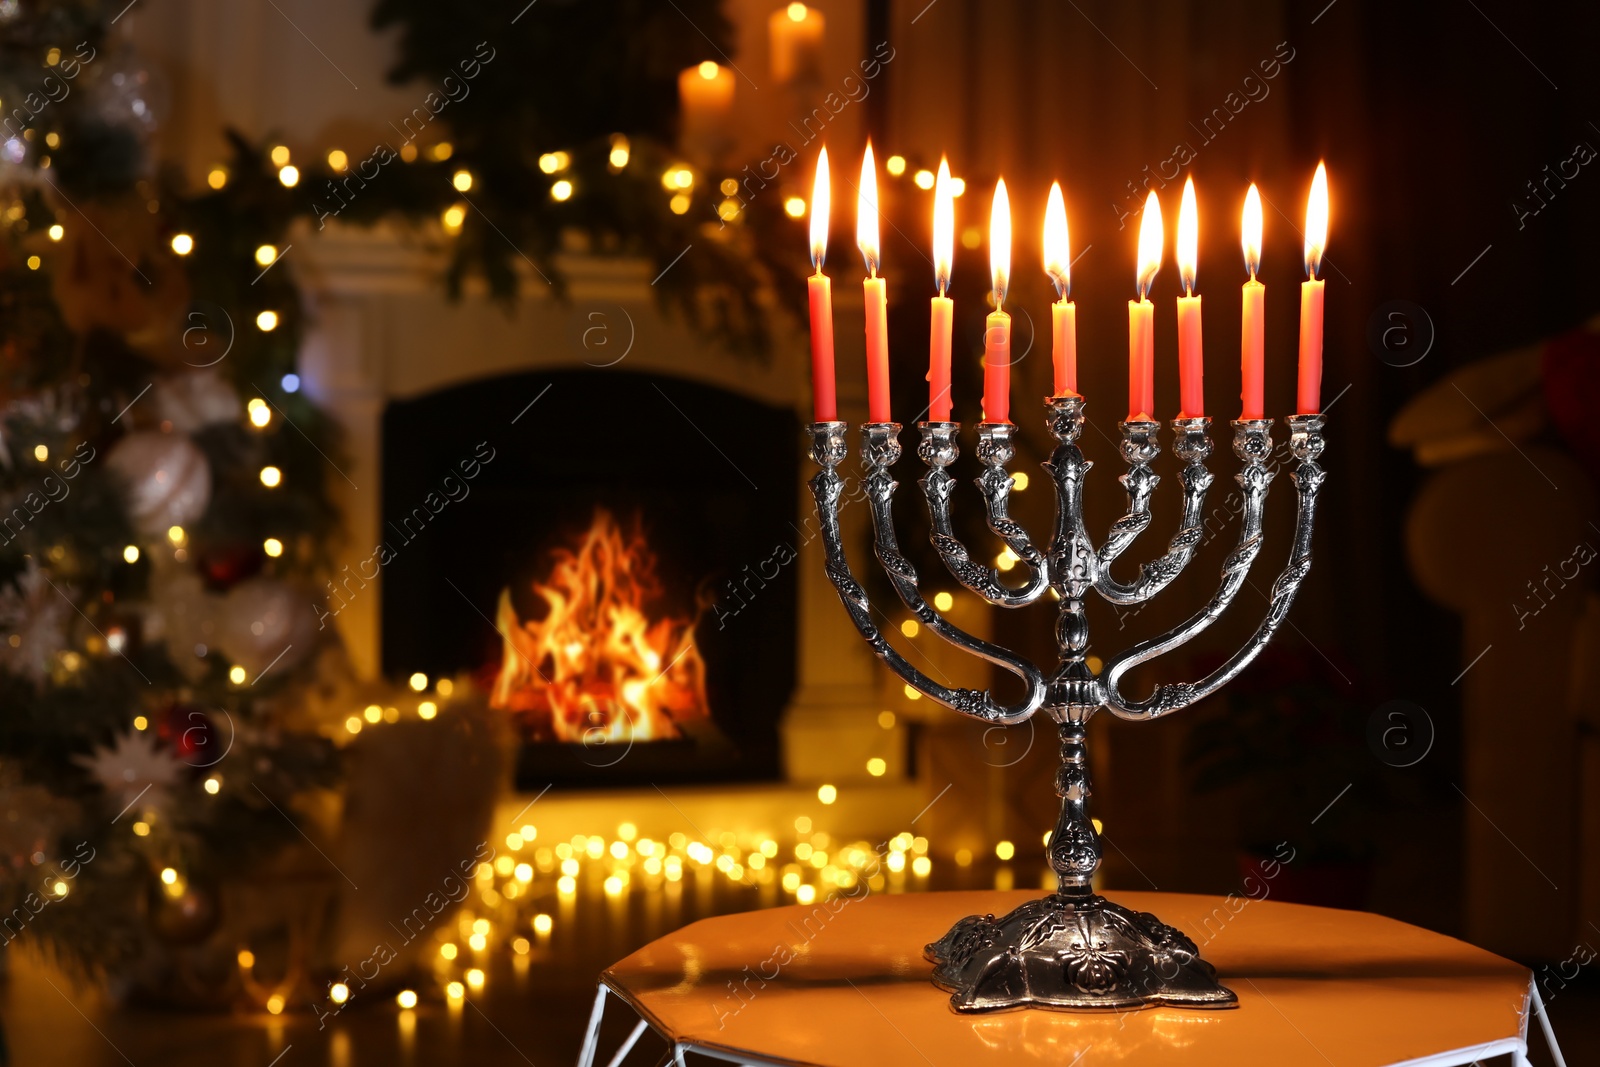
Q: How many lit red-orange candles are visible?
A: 9